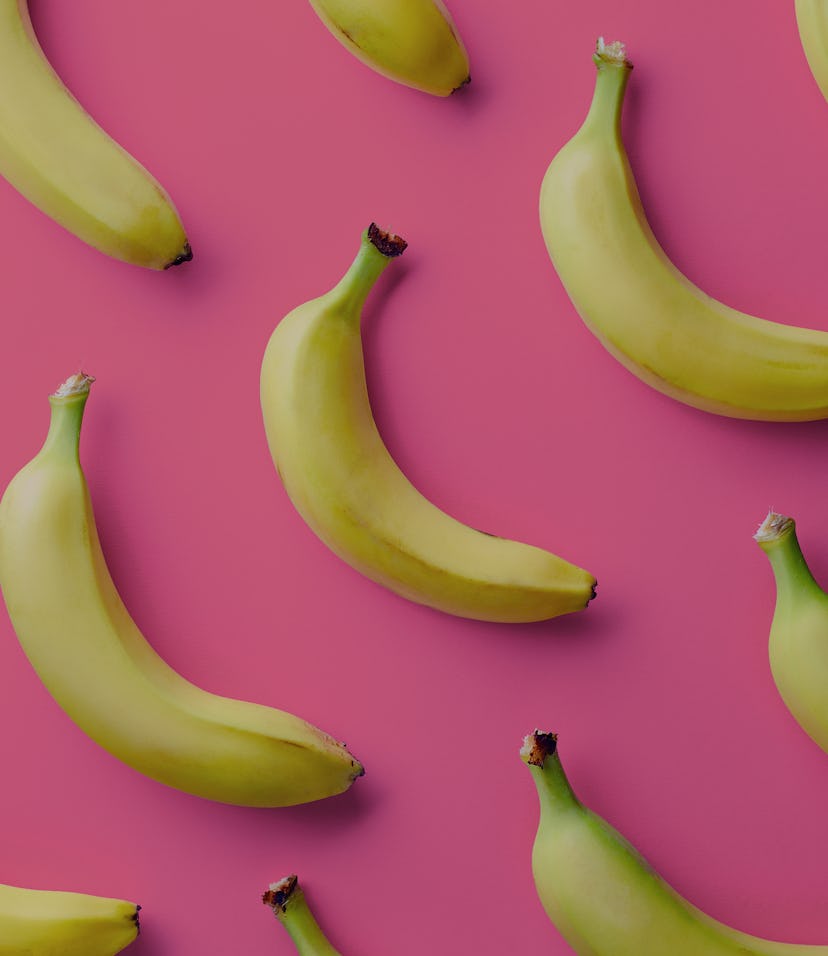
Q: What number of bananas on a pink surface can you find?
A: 10